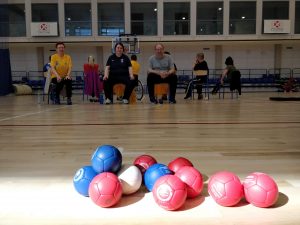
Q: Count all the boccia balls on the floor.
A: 11